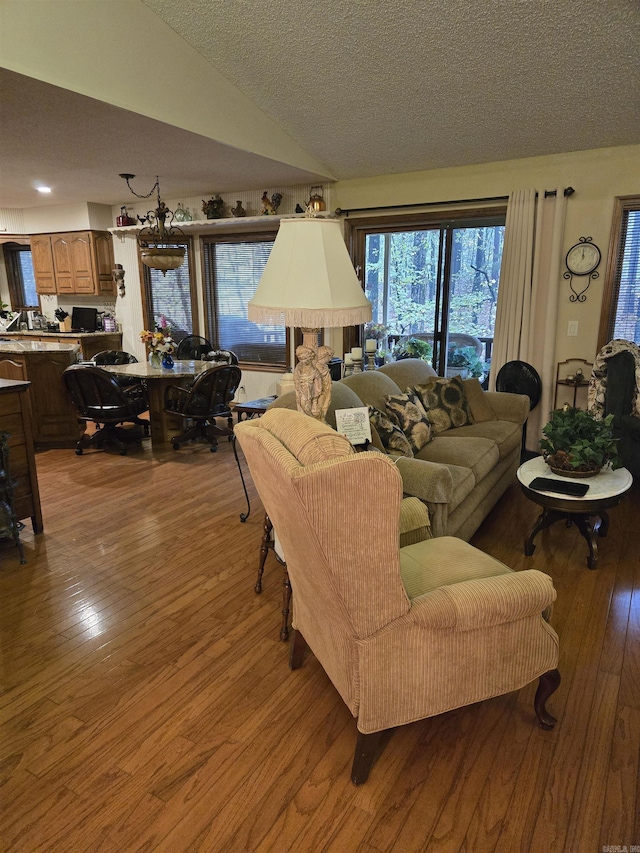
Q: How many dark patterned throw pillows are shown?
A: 3